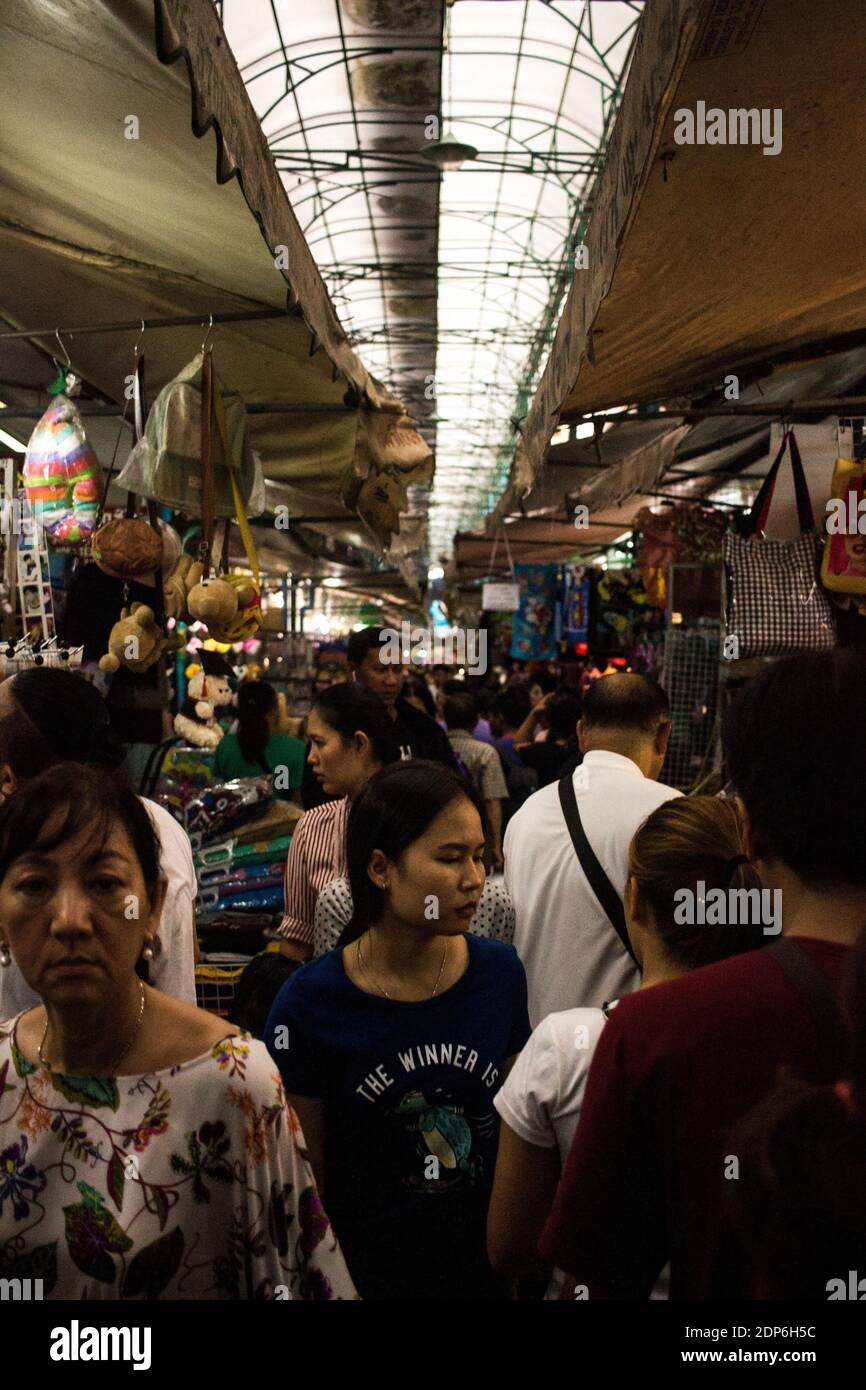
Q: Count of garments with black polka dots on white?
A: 1